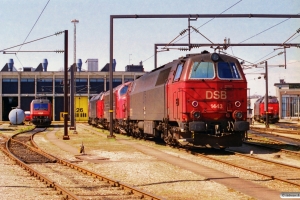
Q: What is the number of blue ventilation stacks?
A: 4